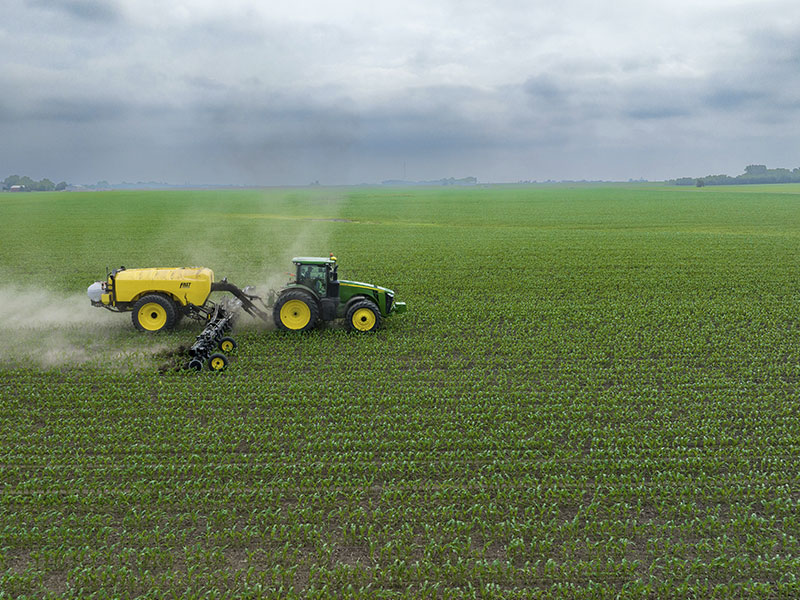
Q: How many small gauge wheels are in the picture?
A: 2